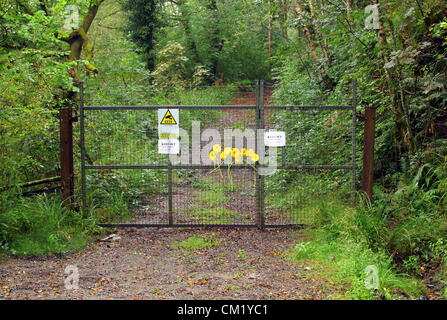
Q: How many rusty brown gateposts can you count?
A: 2